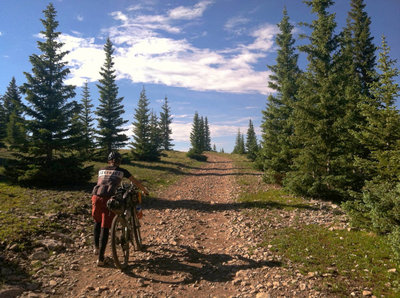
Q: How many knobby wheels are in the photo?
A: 2